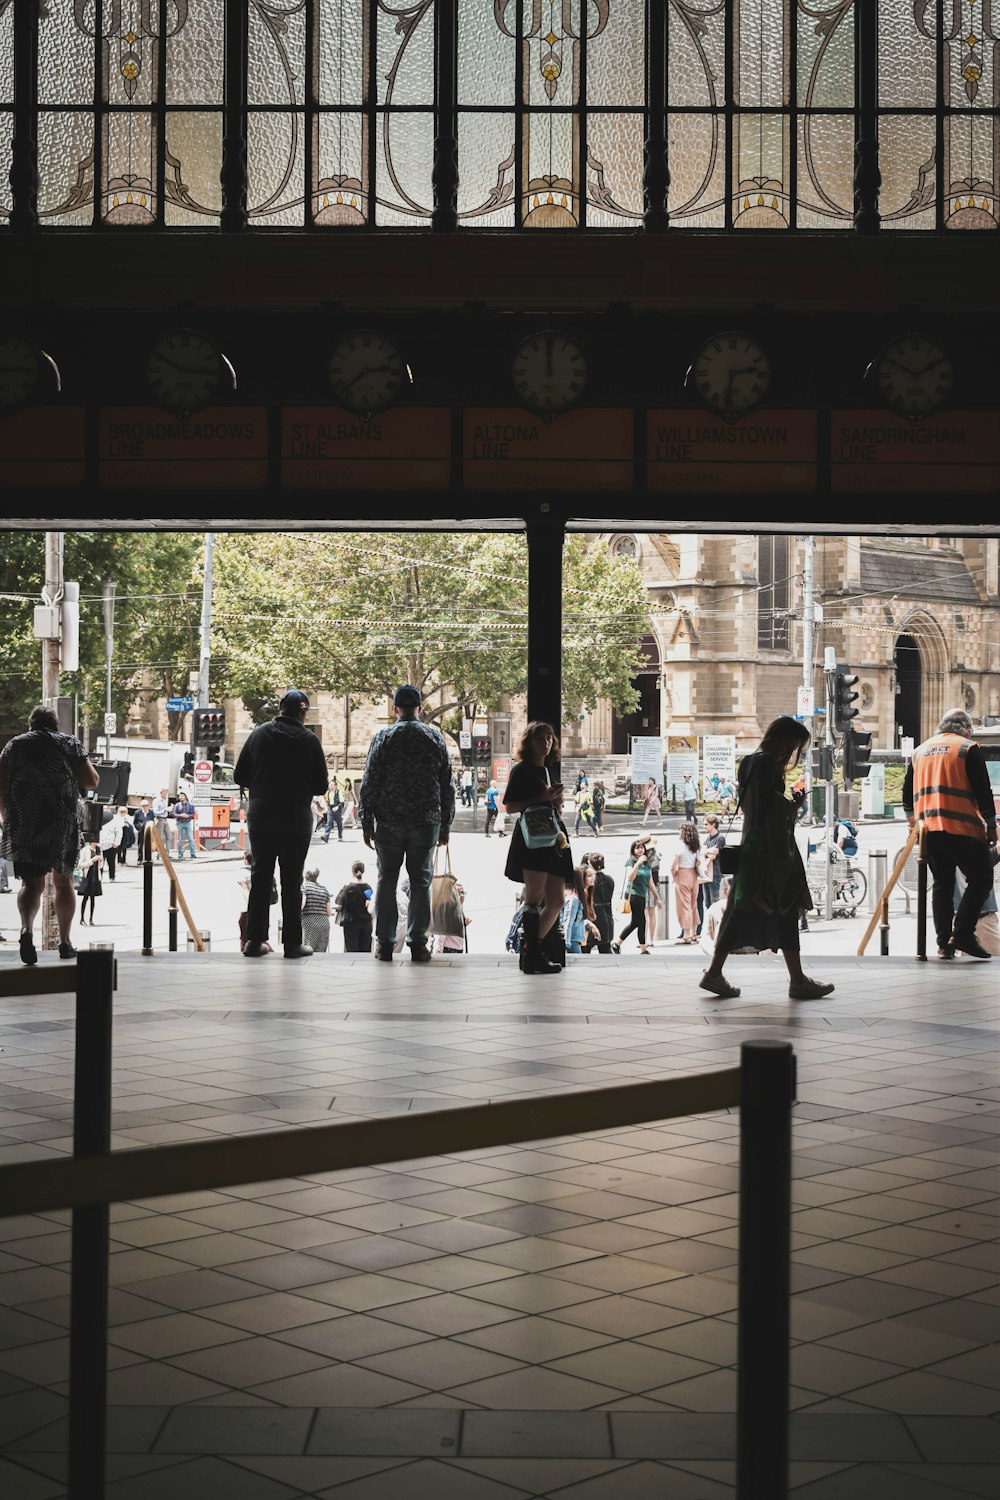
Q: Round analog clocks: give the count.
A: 6